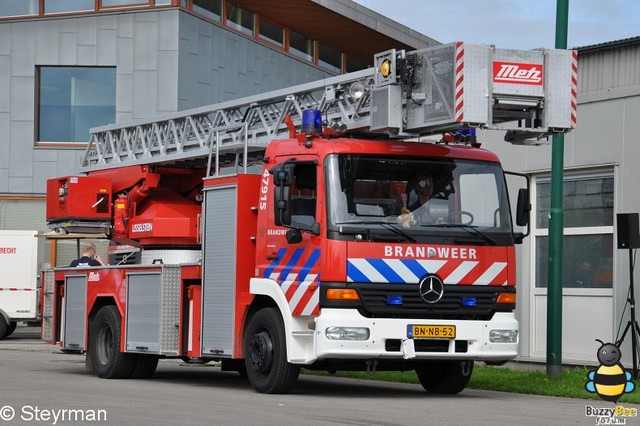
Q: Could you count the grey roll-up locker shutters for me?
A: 3